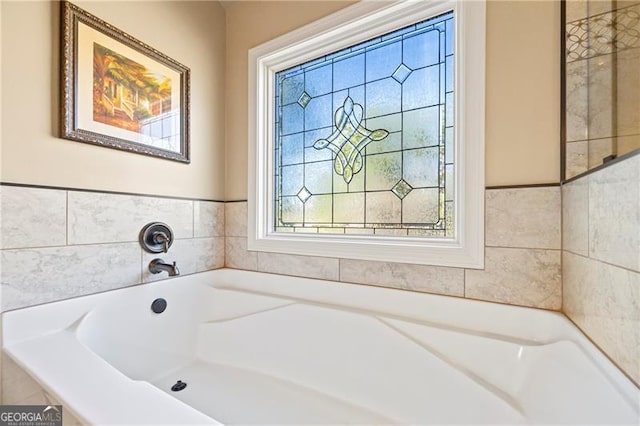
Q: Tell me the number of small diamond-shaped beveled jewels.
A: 4